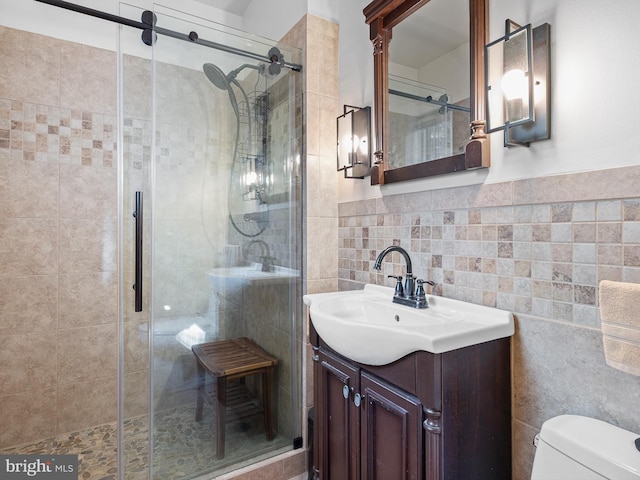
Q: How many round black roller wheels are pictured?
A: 4